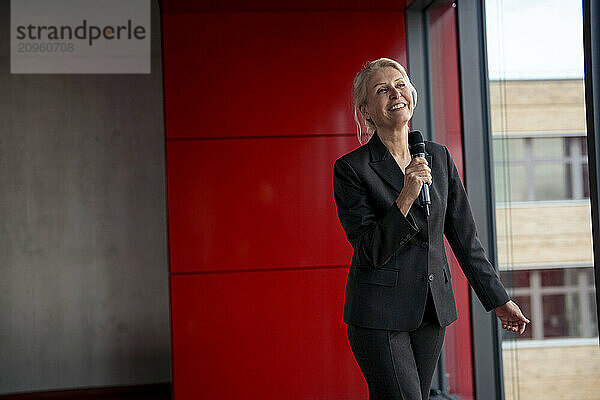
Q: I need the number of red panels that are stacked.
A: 3